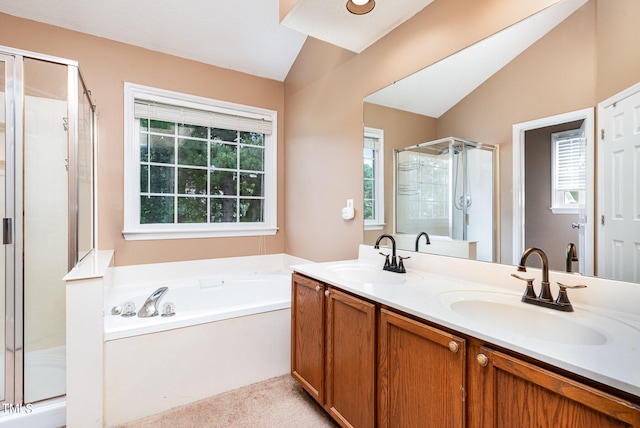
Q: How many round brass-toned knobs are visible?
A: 4